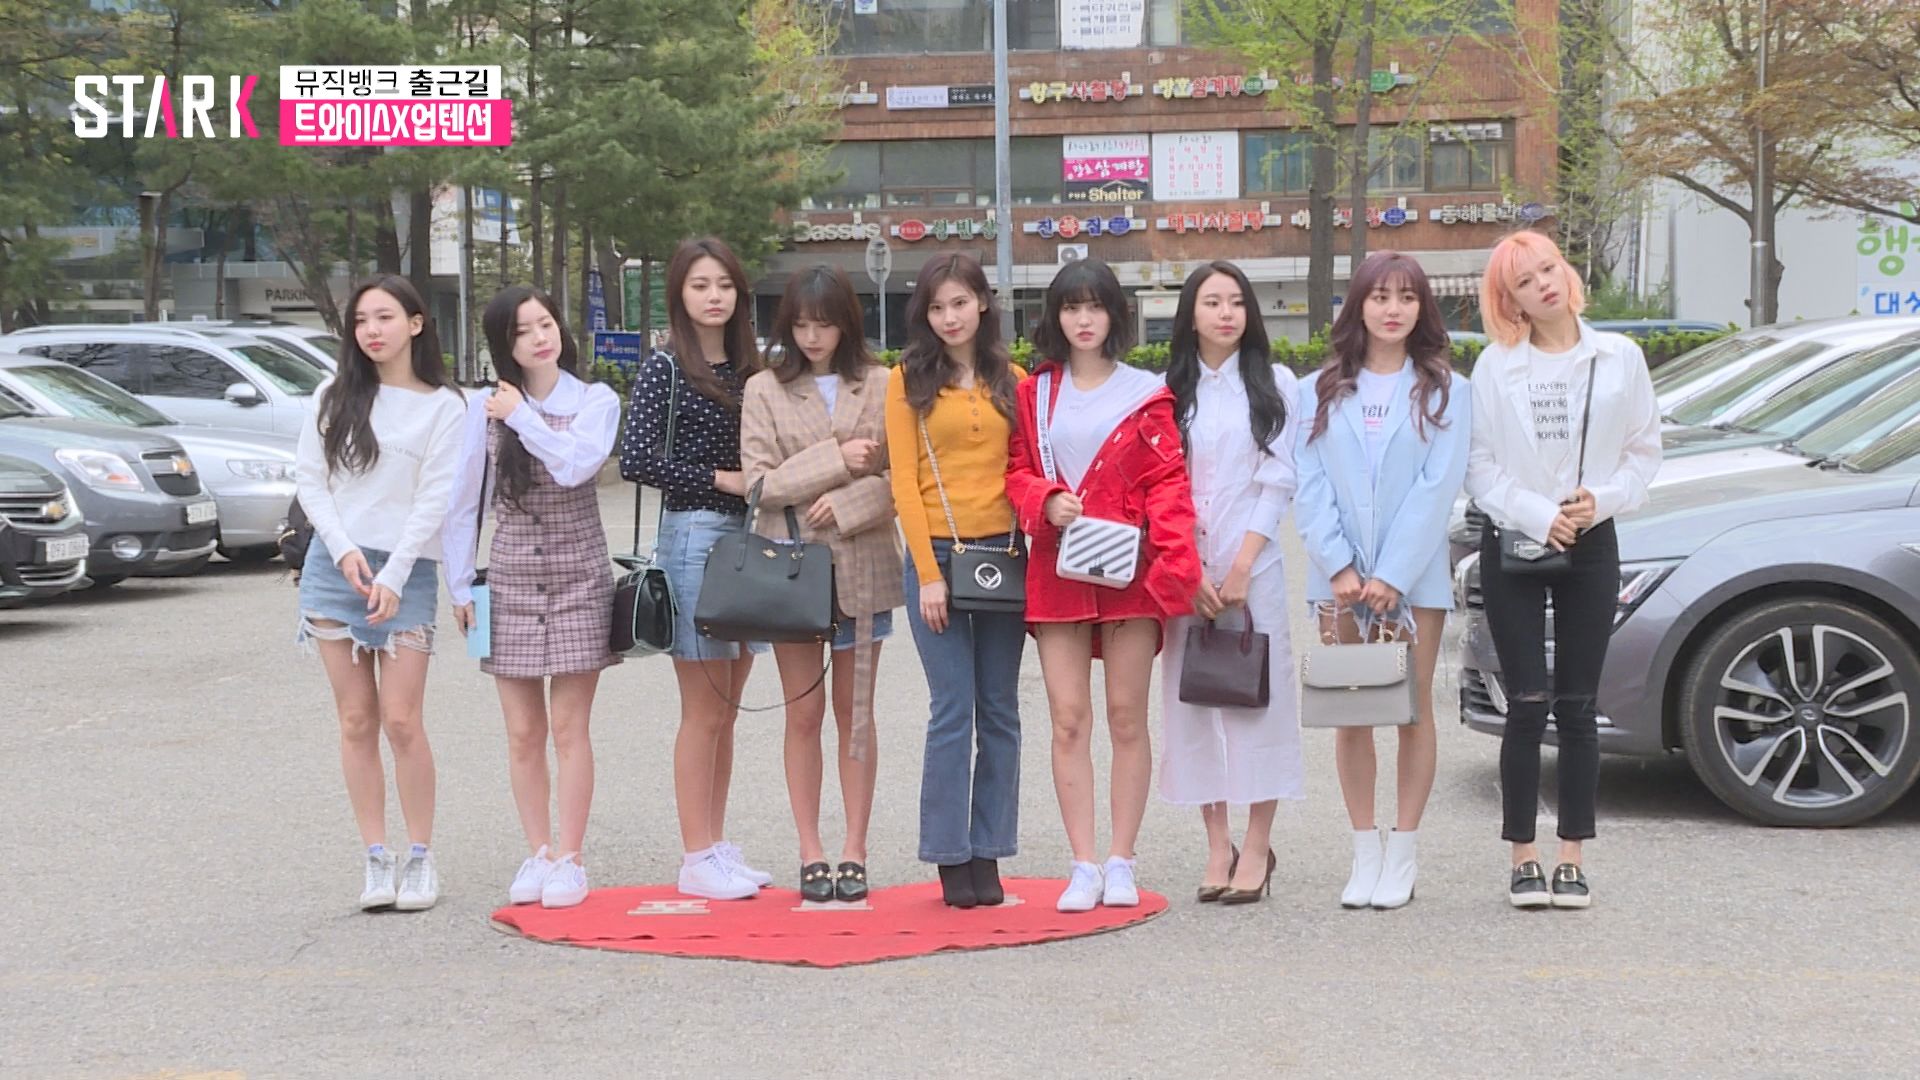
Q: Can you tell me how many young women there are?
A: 9